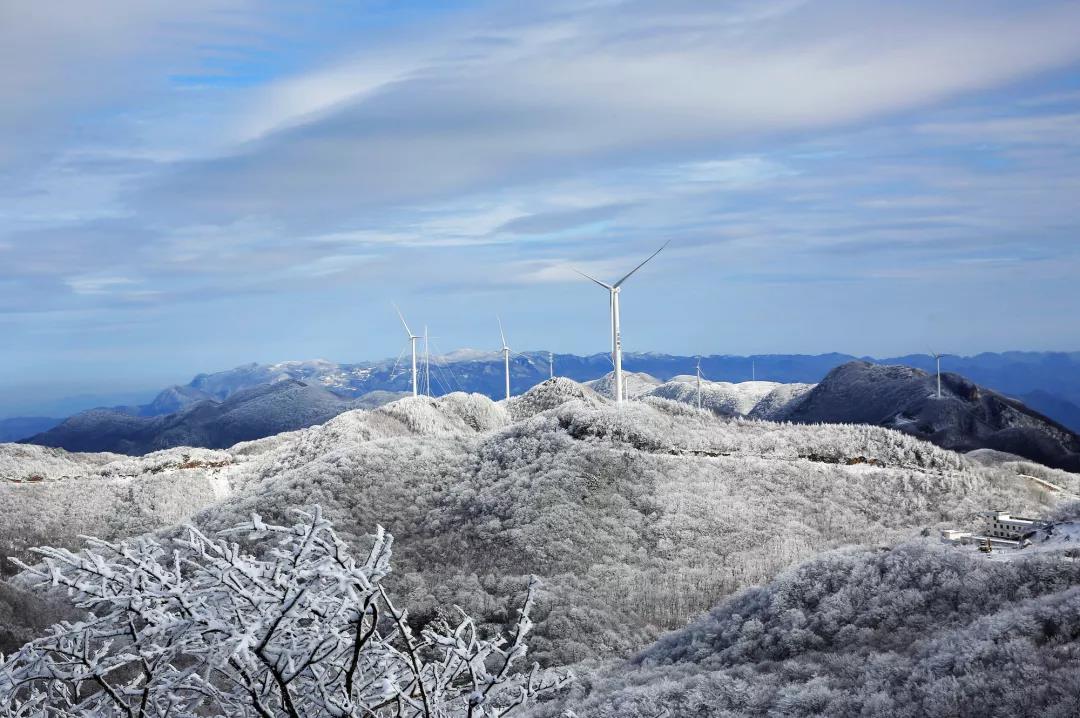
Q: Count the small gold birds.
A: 0